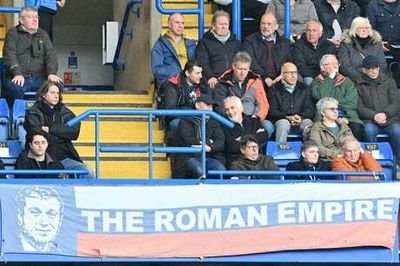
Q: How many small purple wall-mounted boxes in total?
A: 0